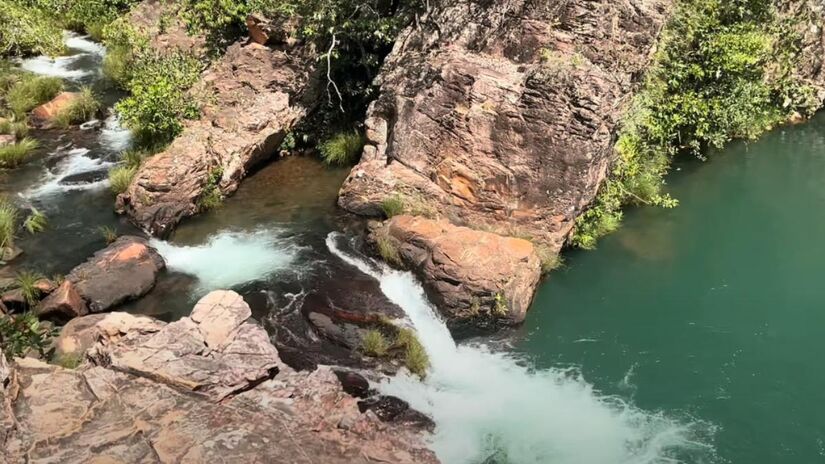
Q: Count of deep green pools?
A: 1